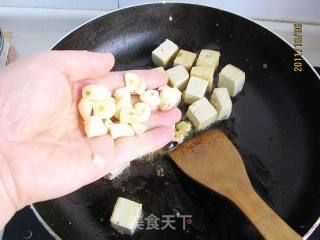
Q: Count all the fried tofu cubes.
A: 12